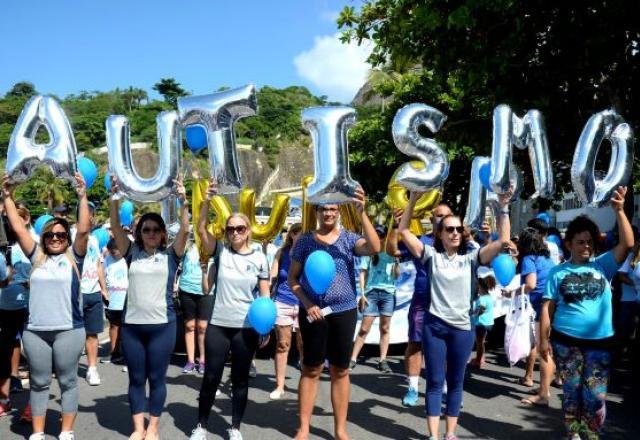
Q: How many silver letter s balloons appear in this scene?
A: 1